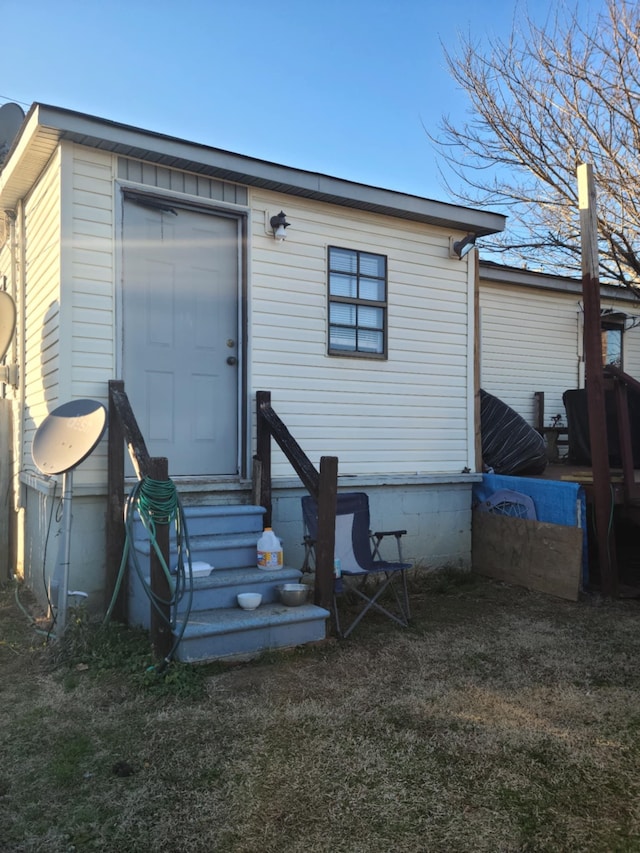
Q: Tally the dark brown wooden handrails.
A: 2